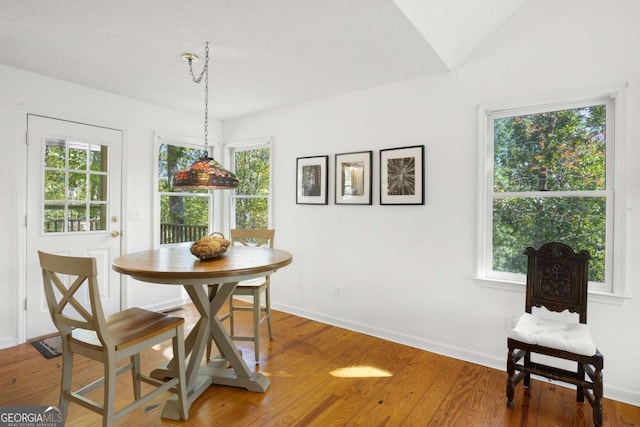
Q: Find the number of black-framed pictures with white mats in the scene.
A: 3